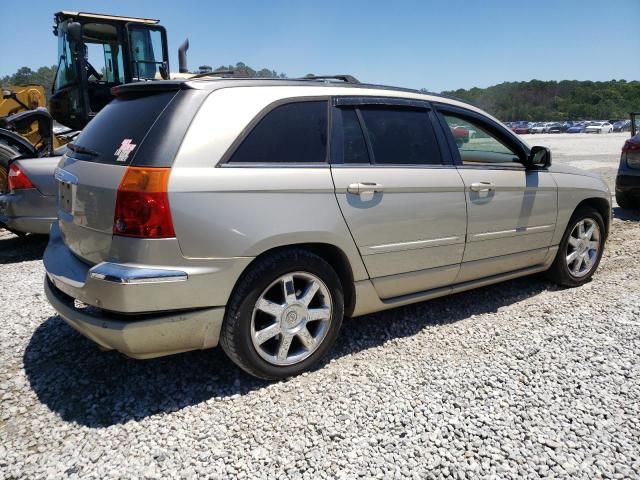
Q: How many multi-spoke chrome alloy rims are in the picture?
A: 2